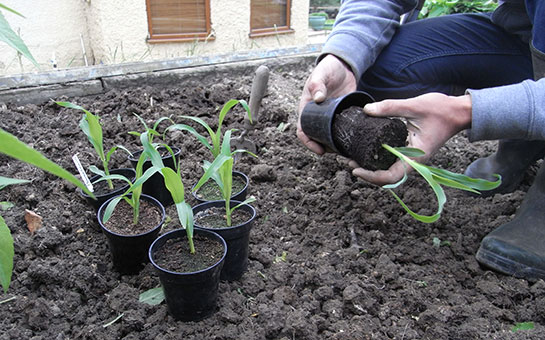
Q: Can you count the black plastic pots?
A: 7